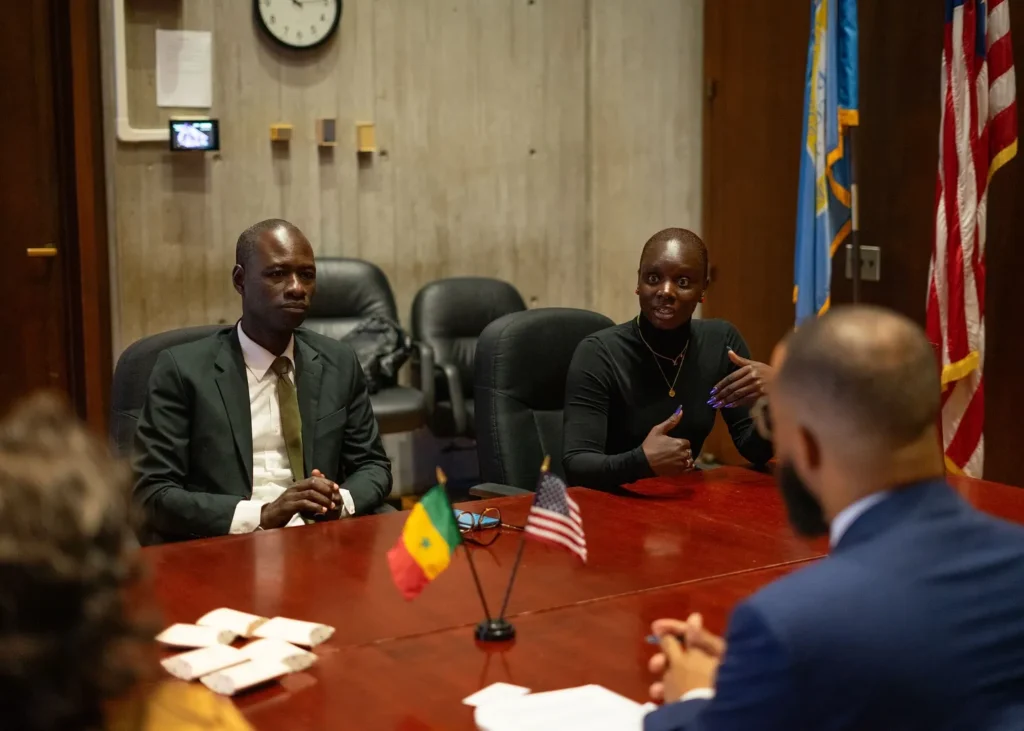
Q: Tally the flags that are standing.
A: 4